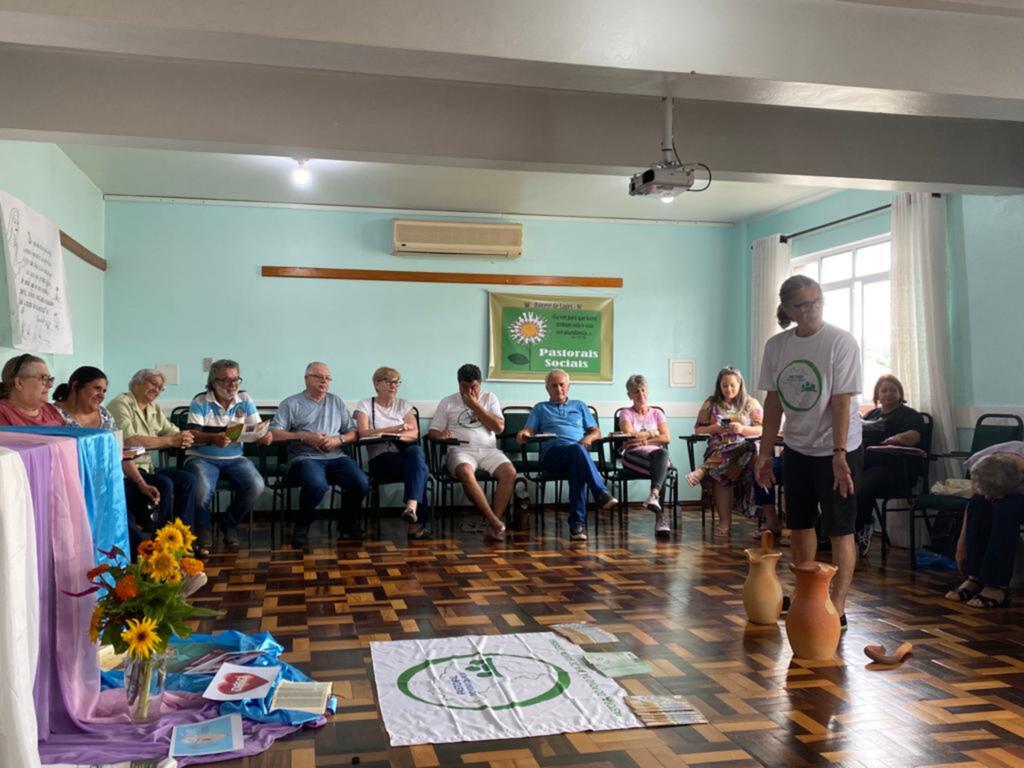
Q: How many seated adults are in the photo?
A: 12